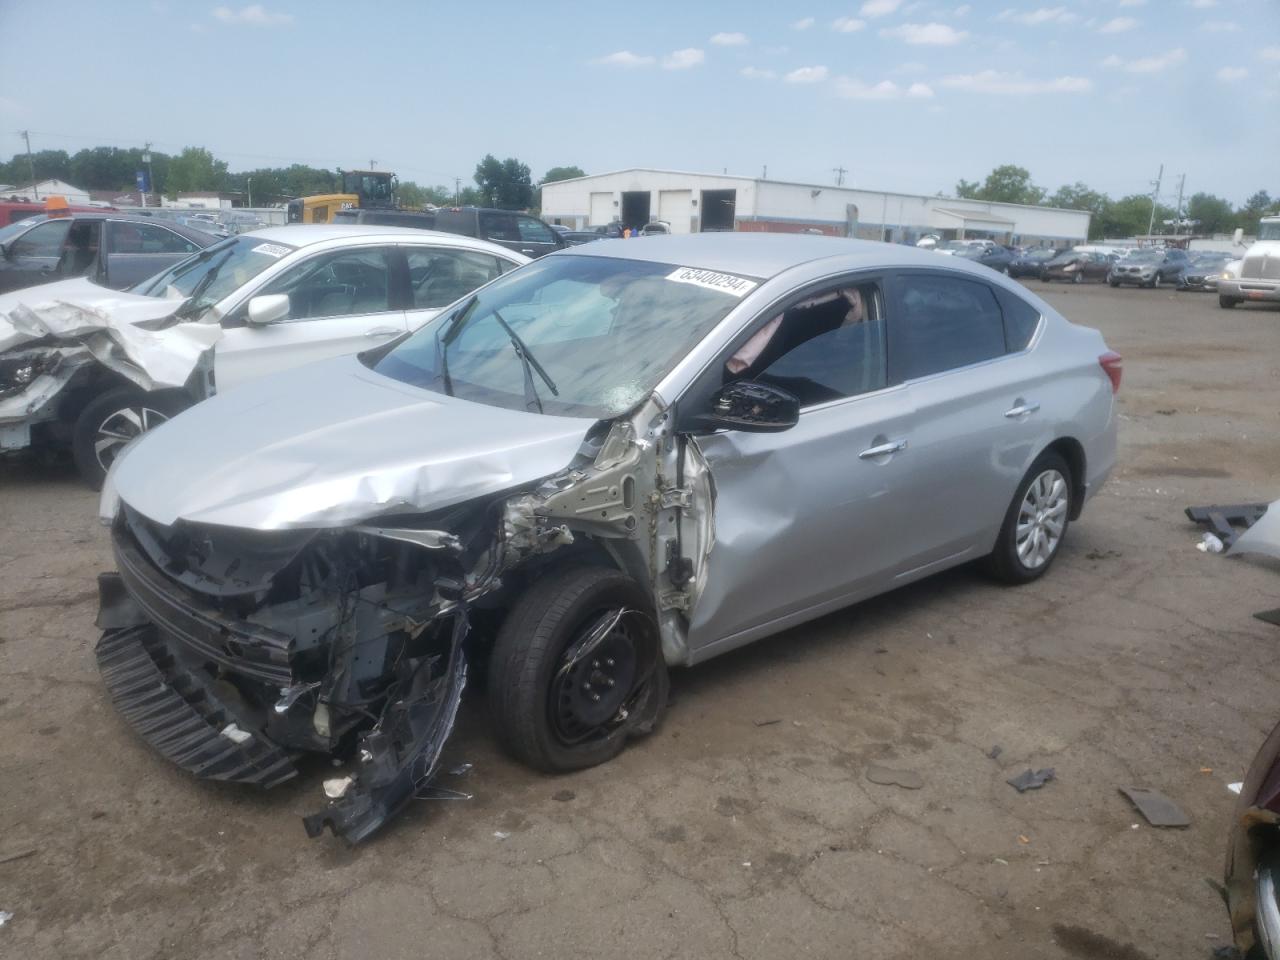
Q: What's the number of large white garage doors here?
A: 2